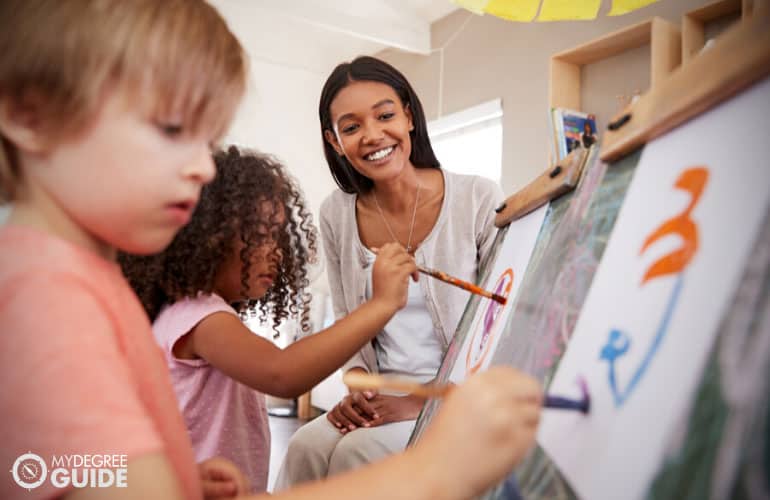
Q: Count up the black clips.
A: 3